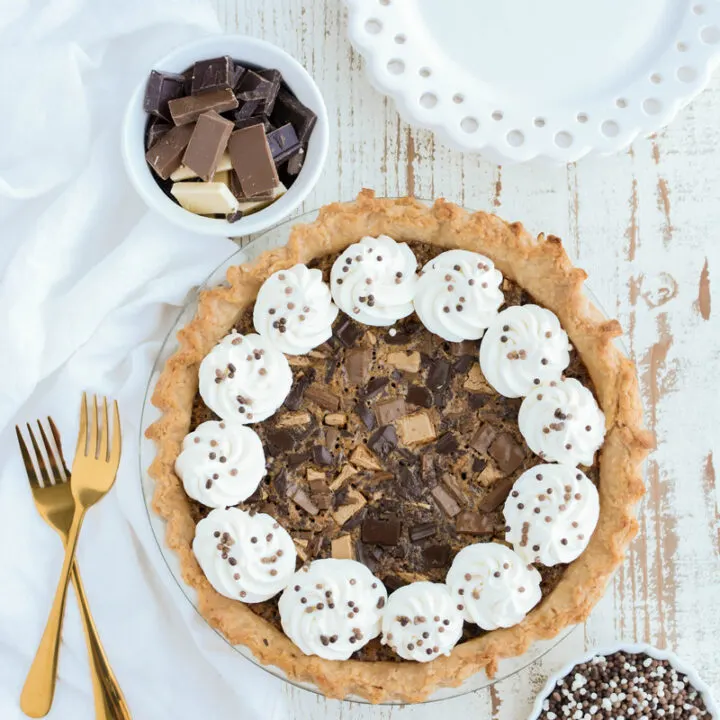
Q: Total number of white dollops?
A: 12